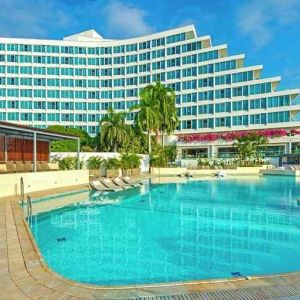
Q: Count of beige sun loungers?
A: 4